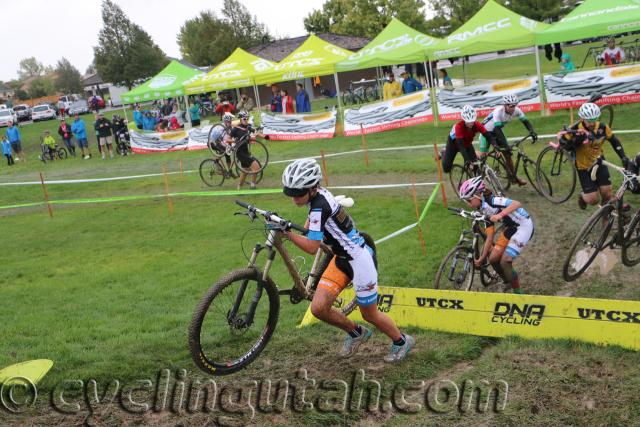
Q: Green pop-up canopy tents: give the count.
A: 6